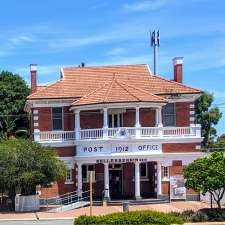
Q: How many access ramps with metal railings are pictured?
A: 1